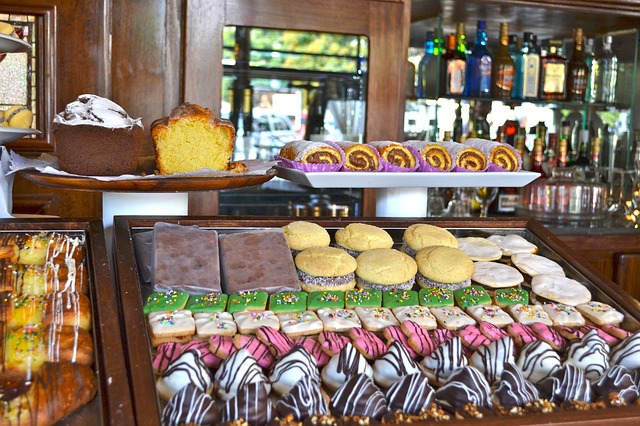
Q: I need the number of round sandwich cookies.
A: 6